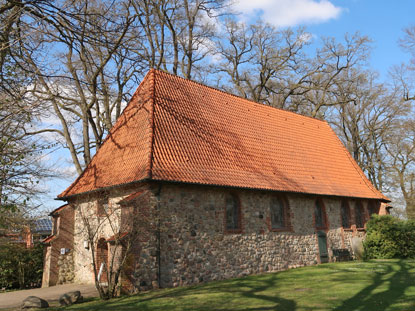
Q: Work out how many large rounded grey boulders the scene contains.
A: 2